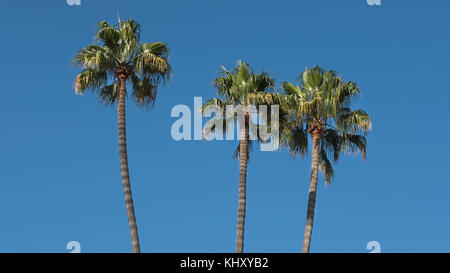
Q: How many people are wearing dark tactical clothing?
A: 0